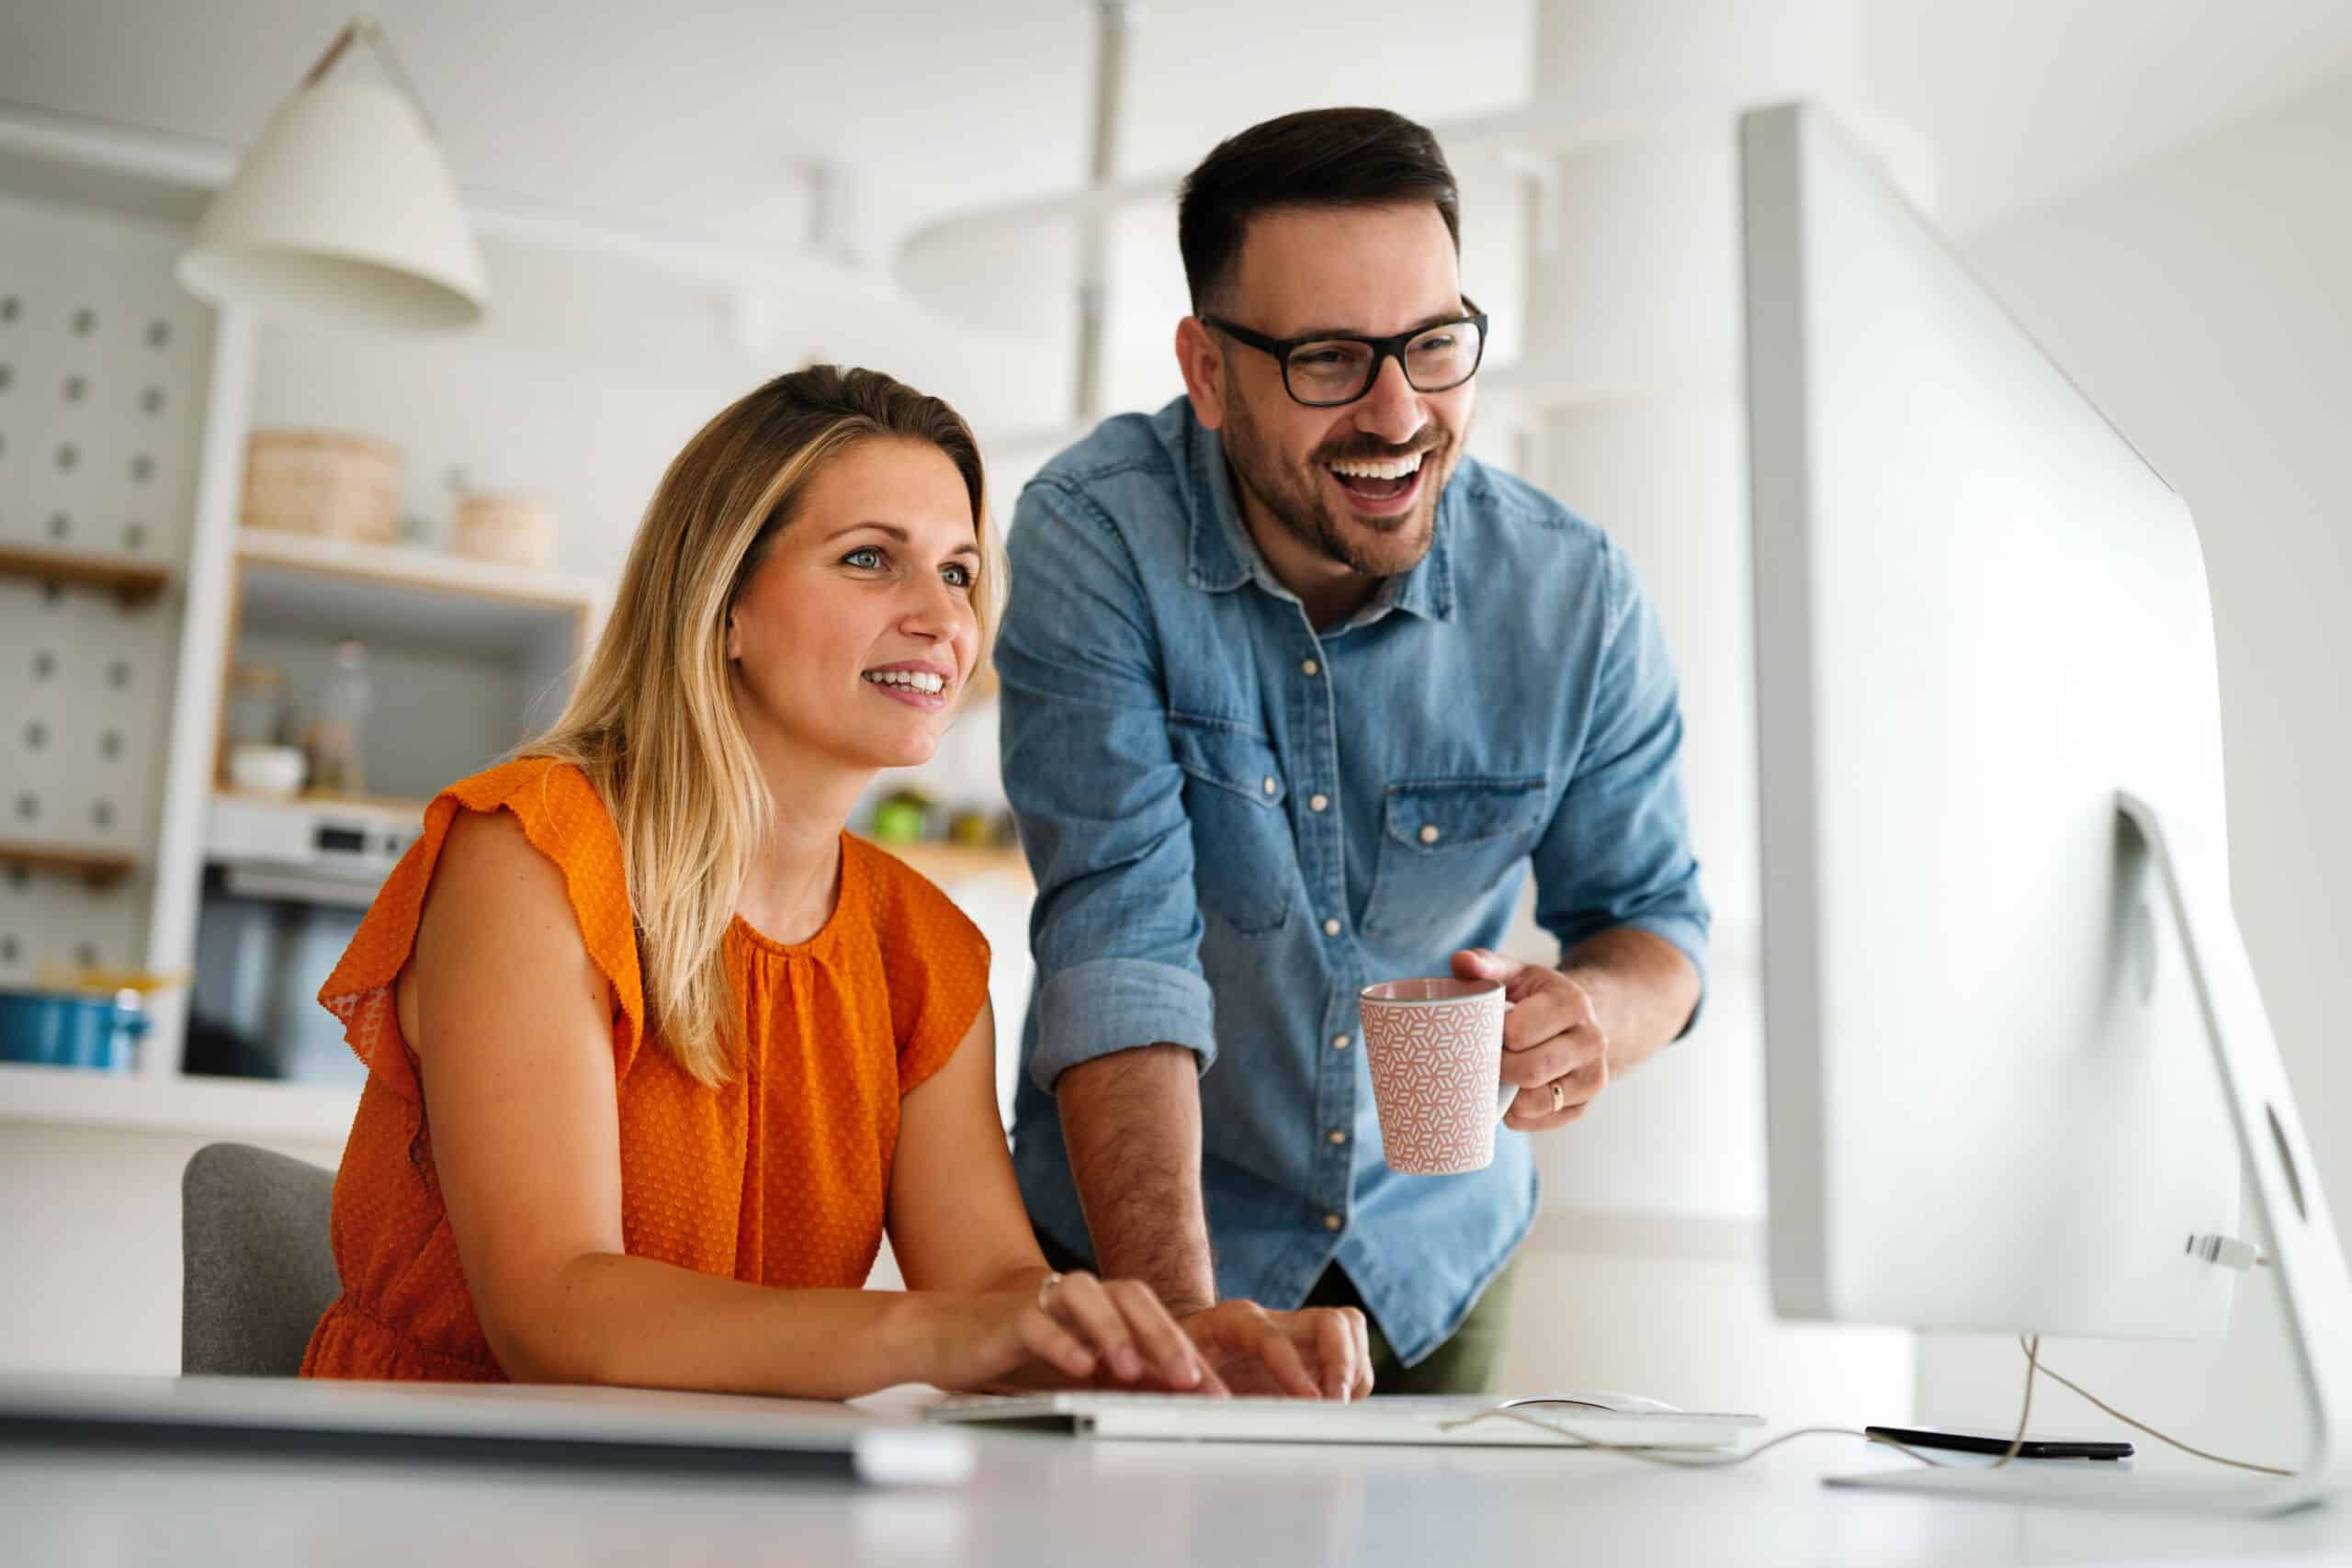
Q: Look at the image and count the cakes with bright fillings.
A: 0